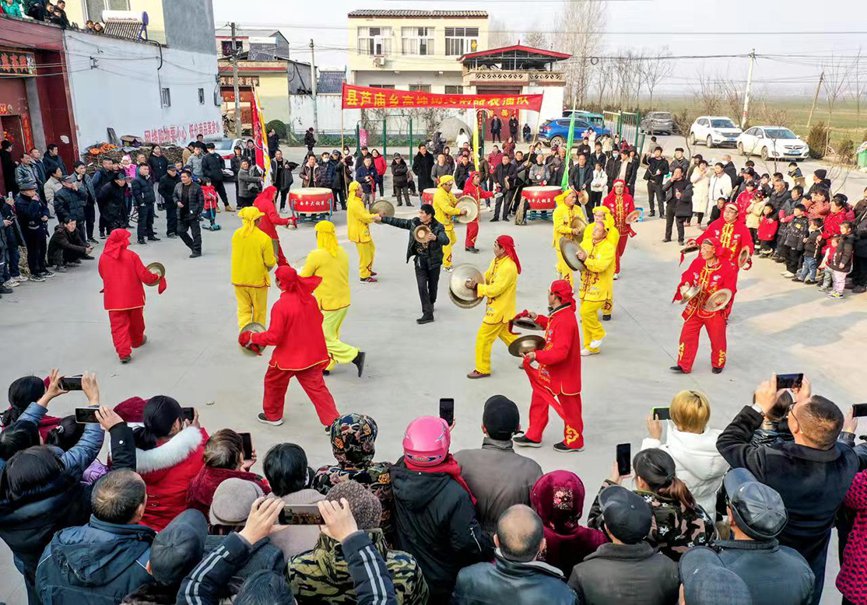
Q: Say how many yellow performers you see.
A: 8